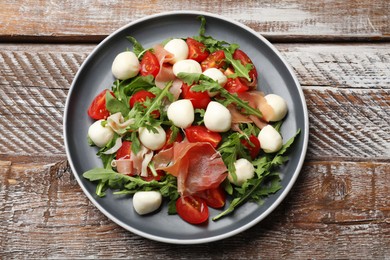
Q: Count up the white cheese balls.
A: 12